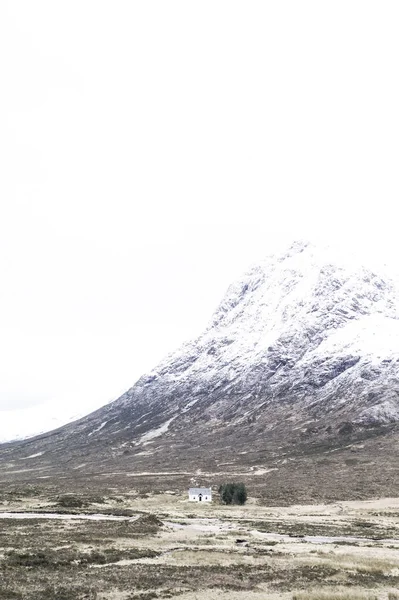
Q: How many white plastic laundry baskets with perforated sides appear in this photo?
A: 0